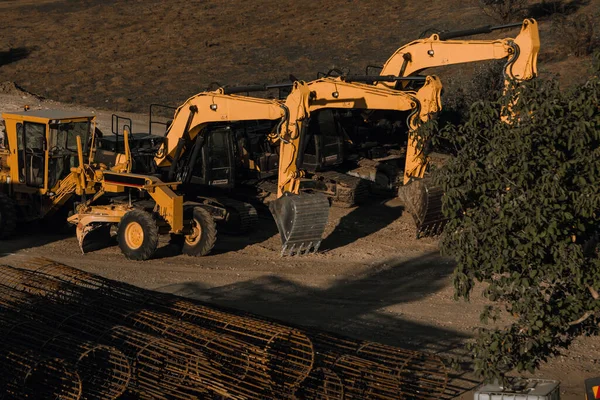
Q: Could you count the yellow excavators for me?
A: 3